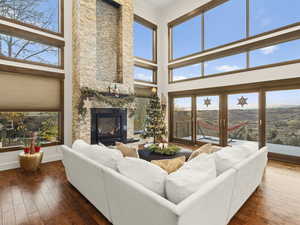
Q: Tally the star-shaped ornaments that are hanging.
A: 2